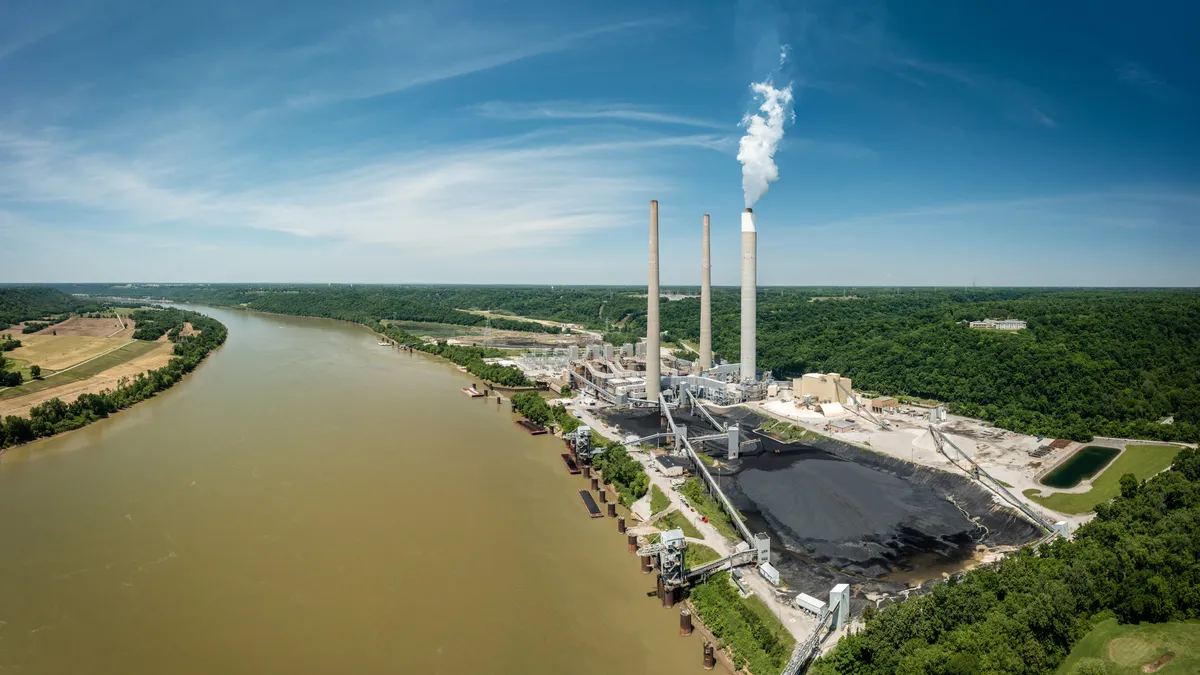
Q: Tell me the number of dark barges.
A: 3